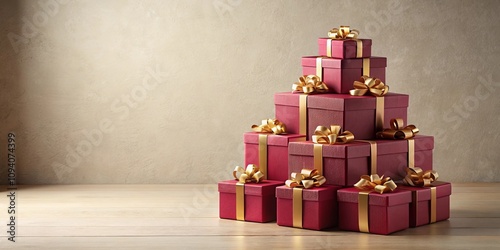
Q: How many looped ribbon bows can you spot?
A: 10